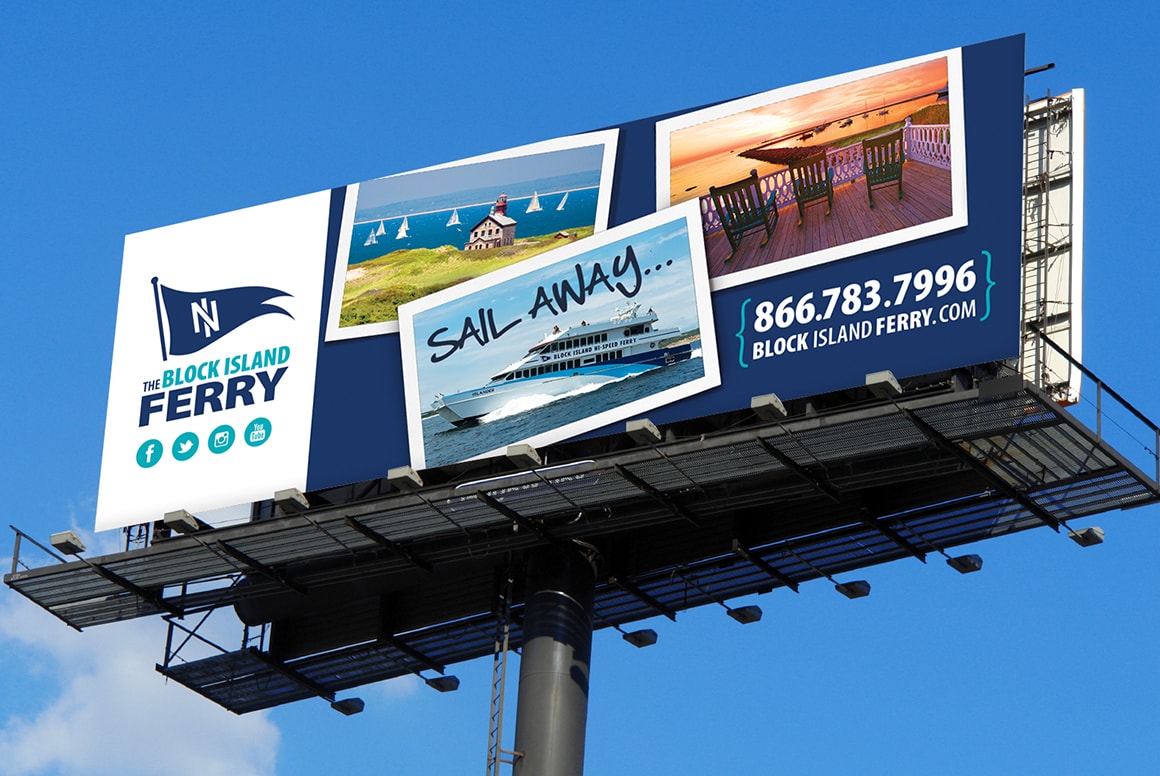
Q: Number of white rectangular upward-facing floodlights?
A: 8